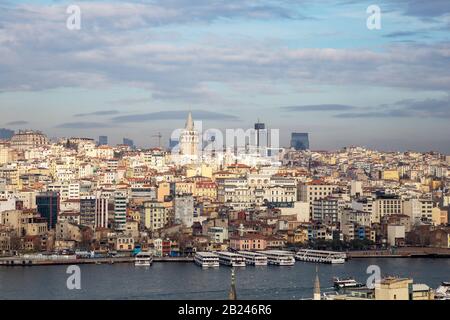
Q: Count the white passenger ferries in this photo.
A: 6